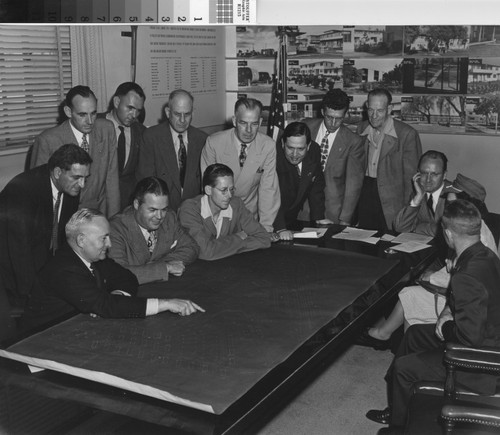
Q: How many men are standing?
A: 8